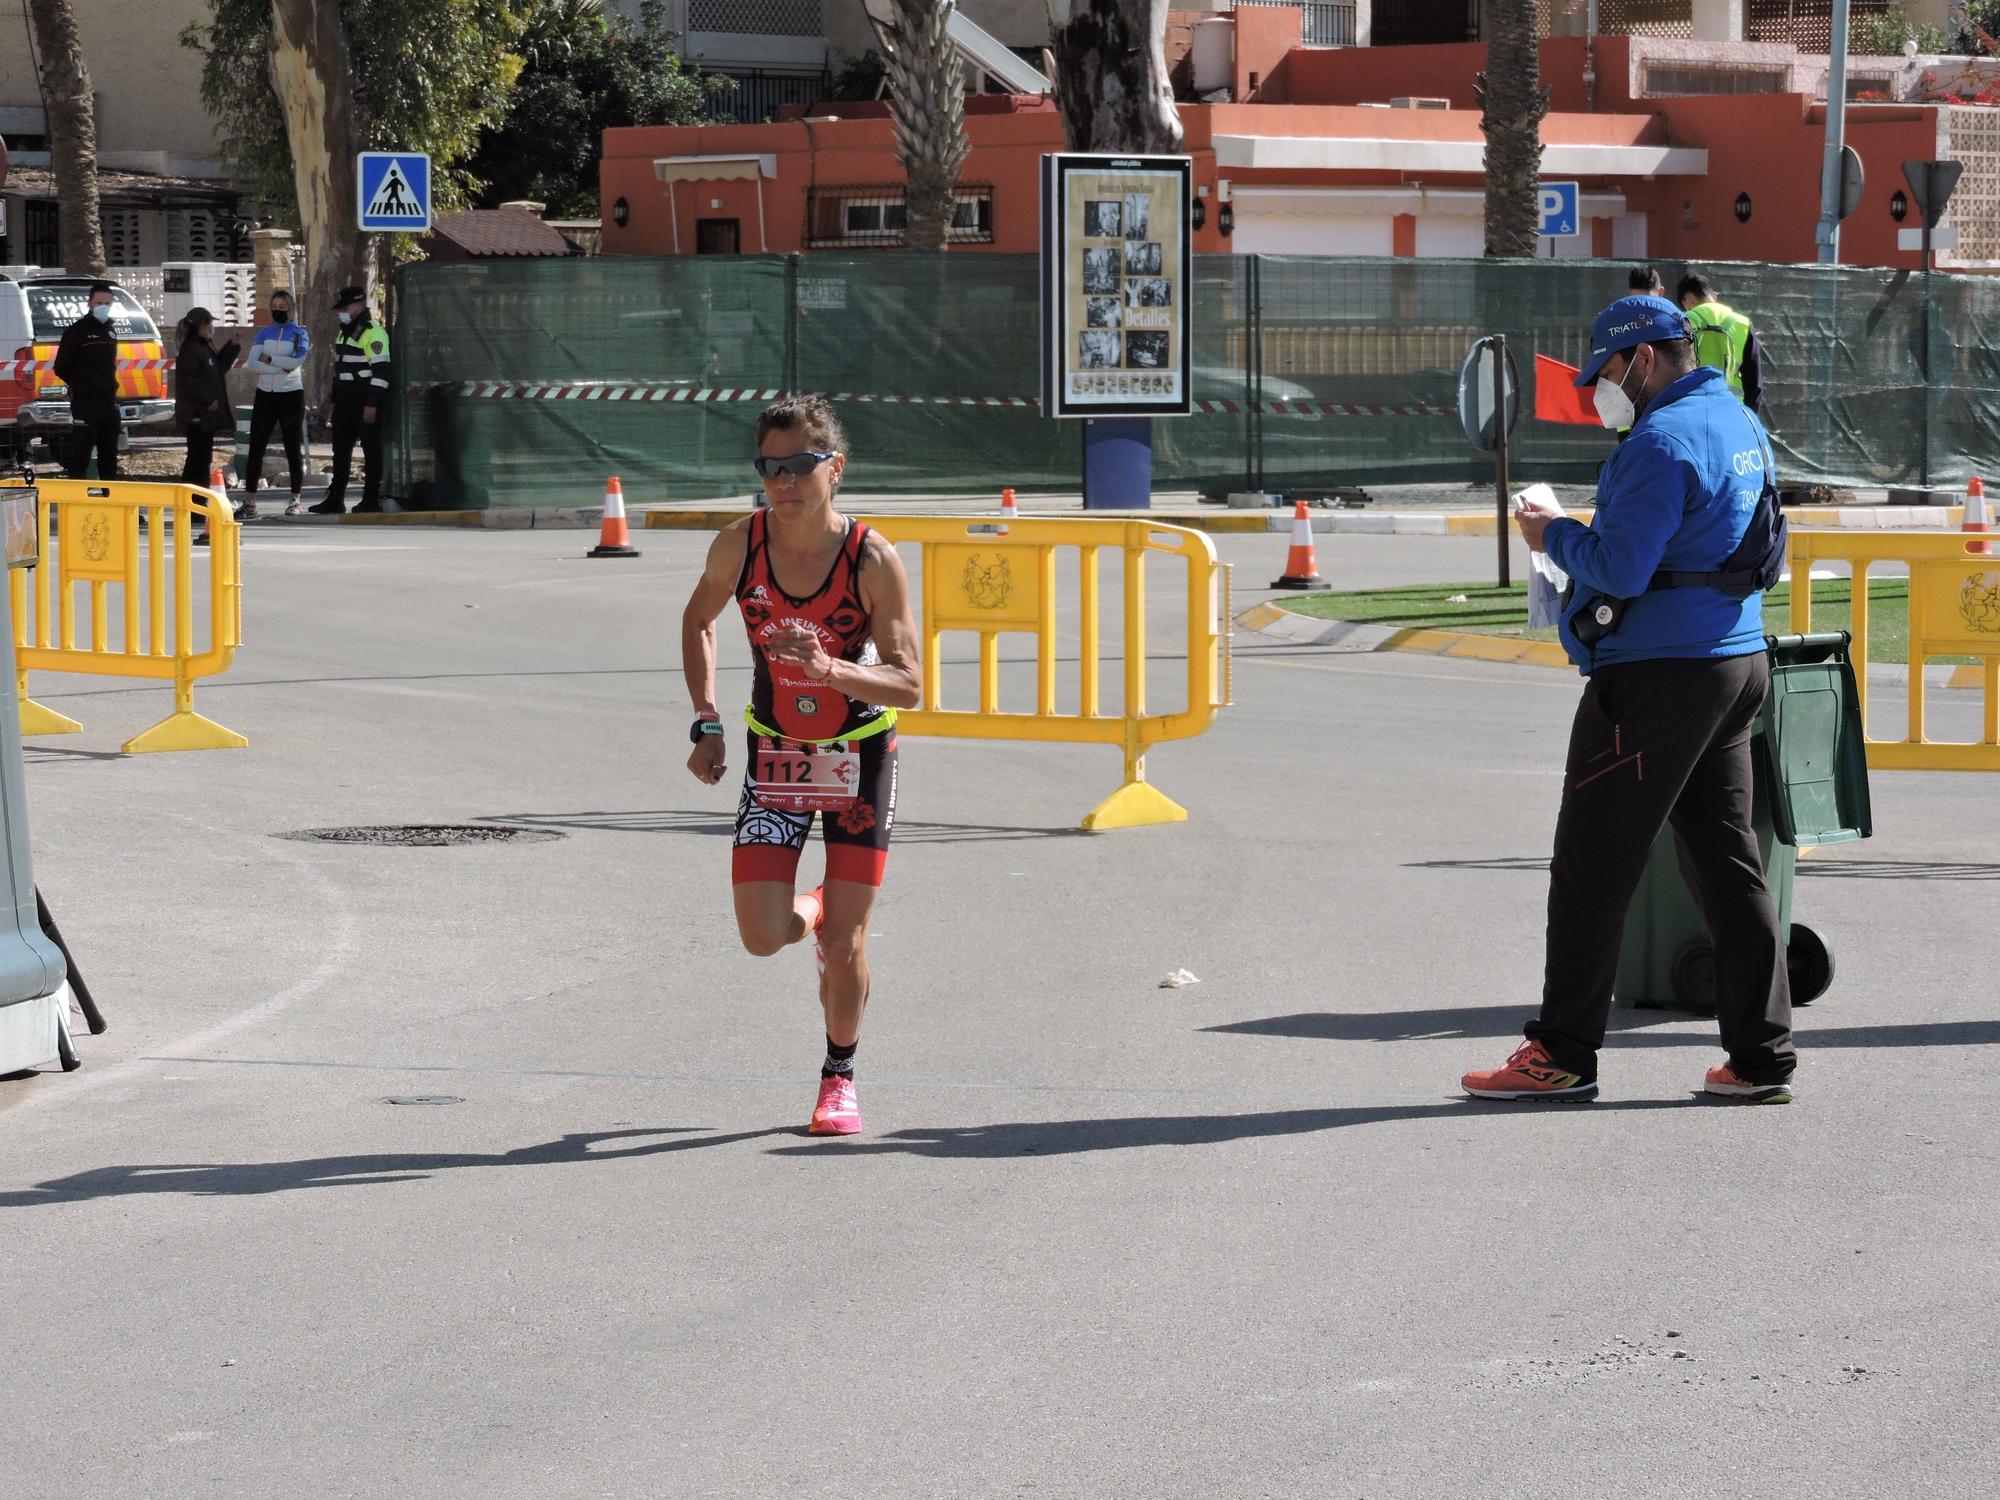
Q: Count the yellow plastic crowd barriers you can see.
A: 3